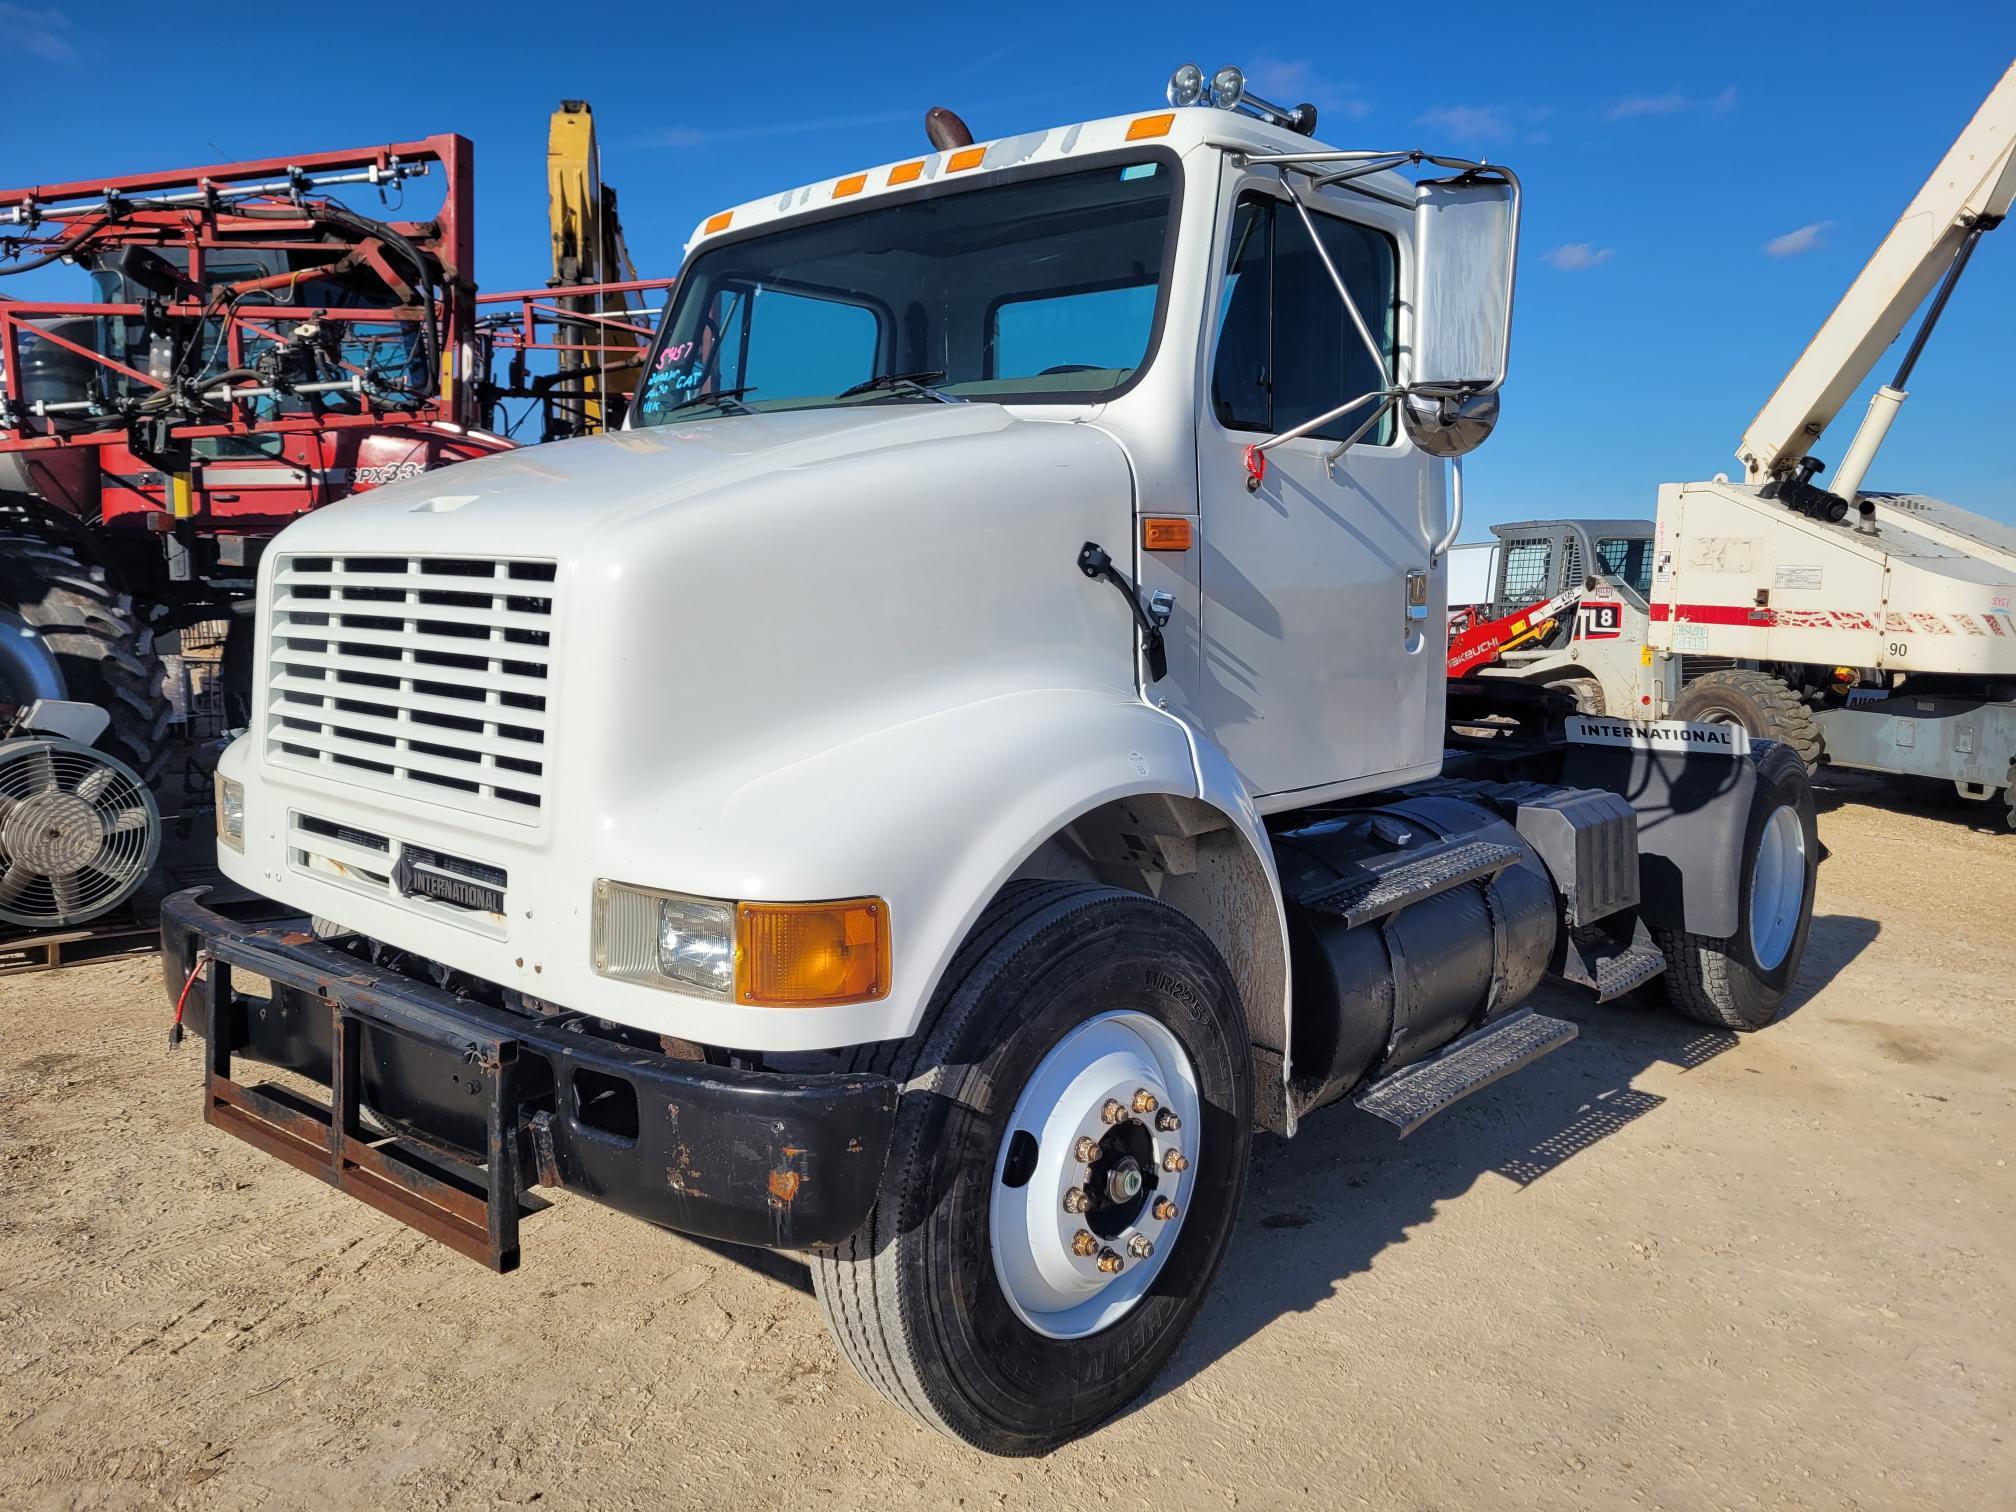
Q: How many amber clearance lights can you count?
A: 5